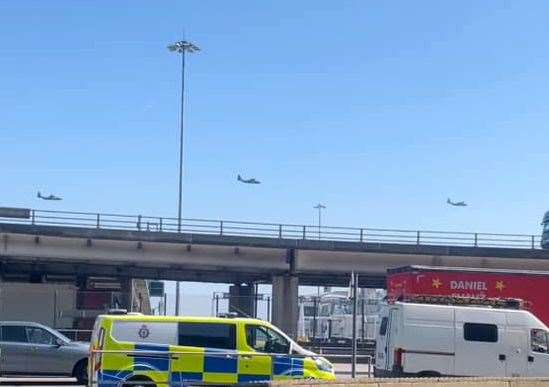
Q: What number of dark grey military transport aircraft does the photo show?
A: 3